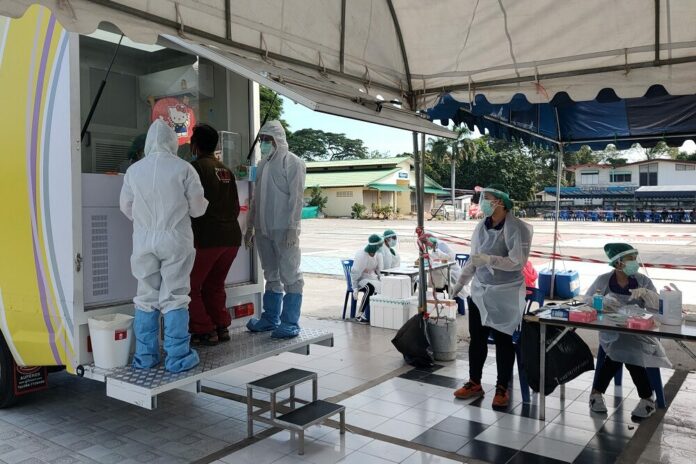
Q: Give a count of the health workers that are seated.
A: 4